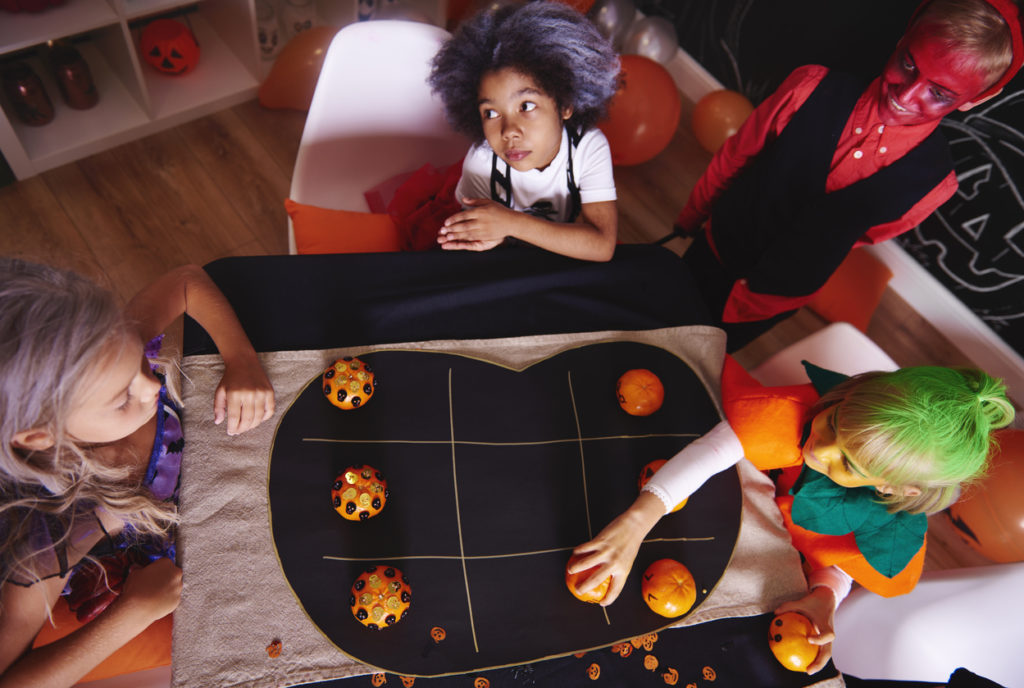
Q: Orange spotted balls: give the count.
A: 3